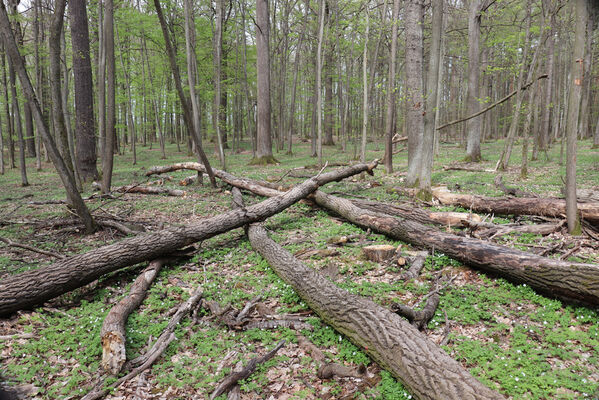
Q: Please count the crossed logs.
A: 3